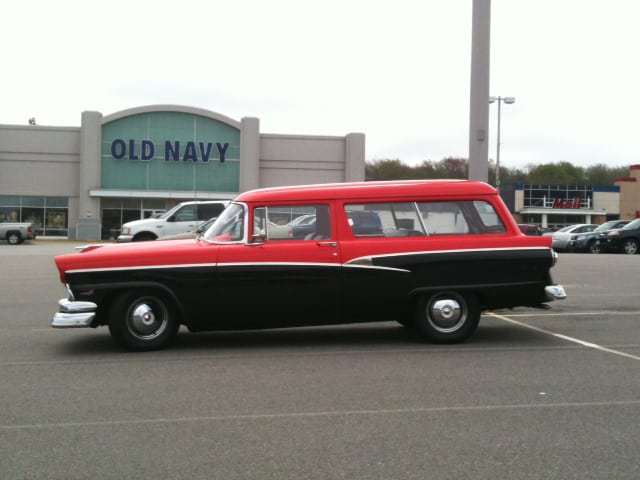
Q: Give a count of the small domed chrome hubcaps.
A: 2